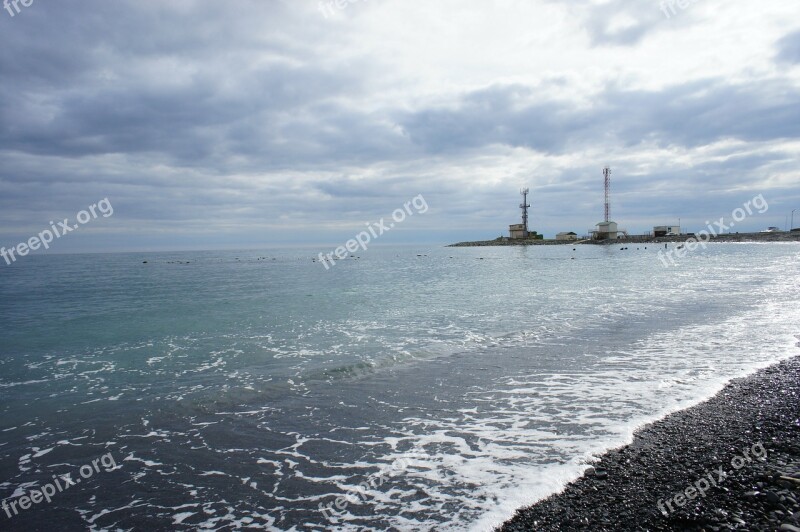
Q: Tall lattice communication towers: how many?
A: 2